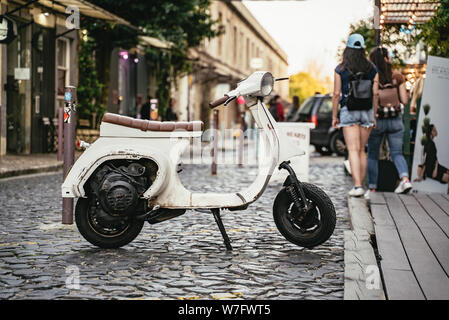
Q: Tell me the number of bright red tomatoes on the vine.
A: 0